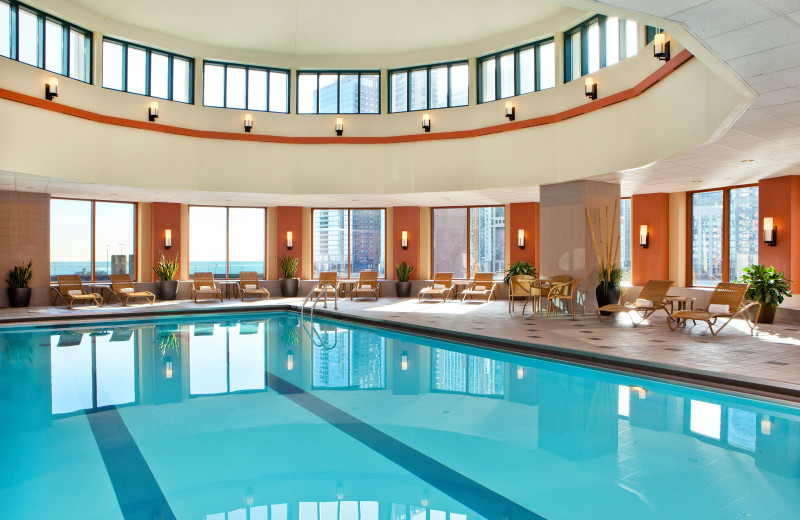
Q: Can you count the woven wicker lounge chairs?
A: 10